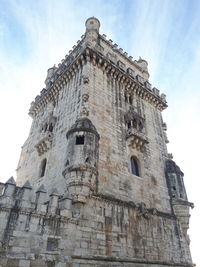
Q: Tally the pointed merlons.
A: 5